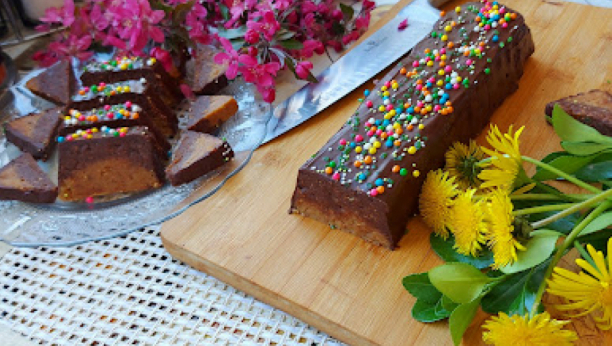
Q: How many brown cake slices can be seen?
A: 11